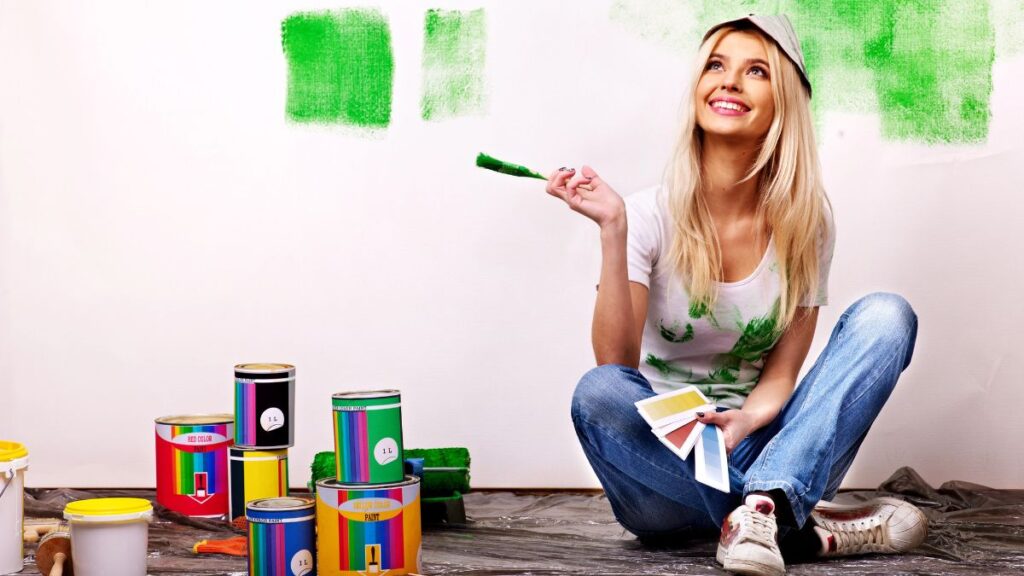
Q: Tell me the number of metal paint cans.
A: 6